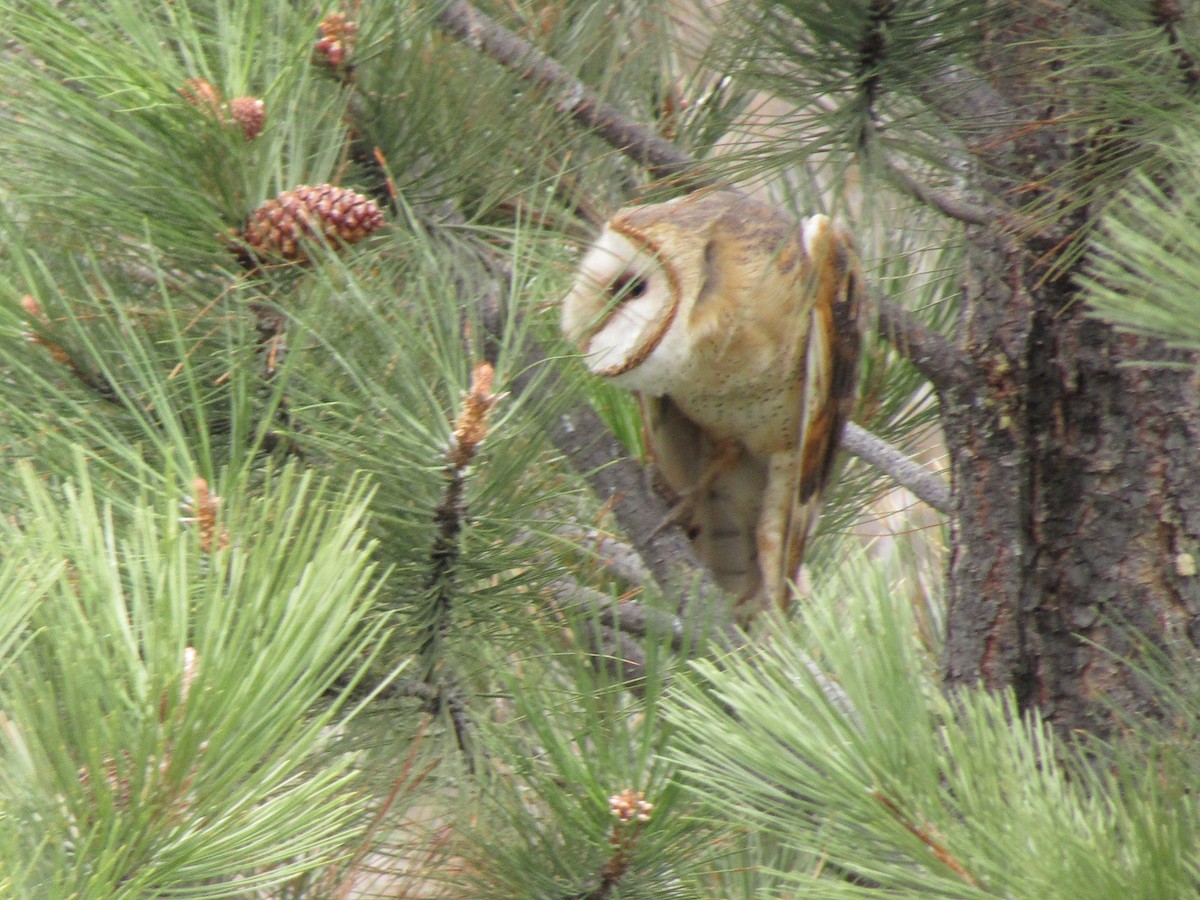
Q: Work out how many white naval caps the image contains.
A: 0